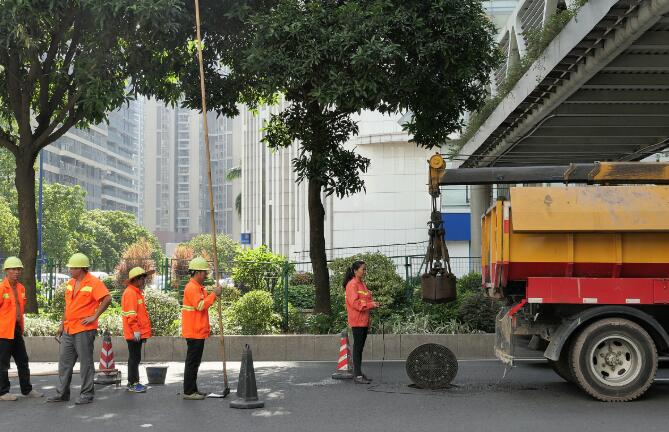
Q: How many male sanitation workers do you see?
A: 4